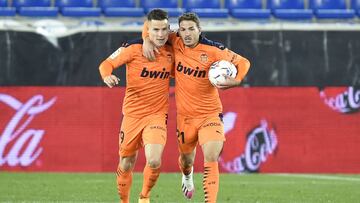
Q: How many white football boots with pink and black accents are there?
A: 1